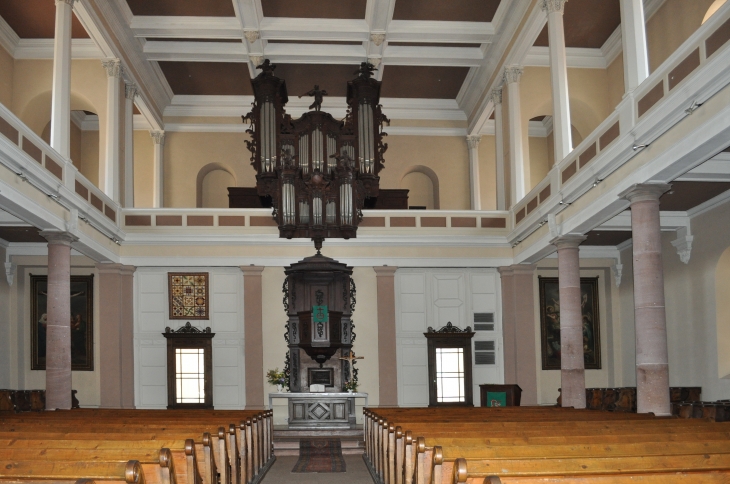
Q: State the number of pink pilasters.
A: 4